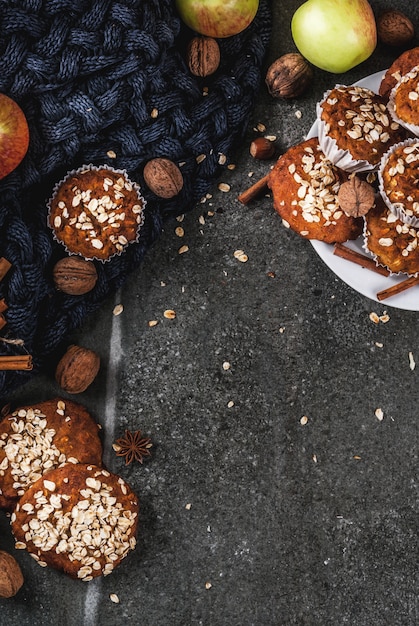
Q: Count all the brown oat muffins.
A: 9